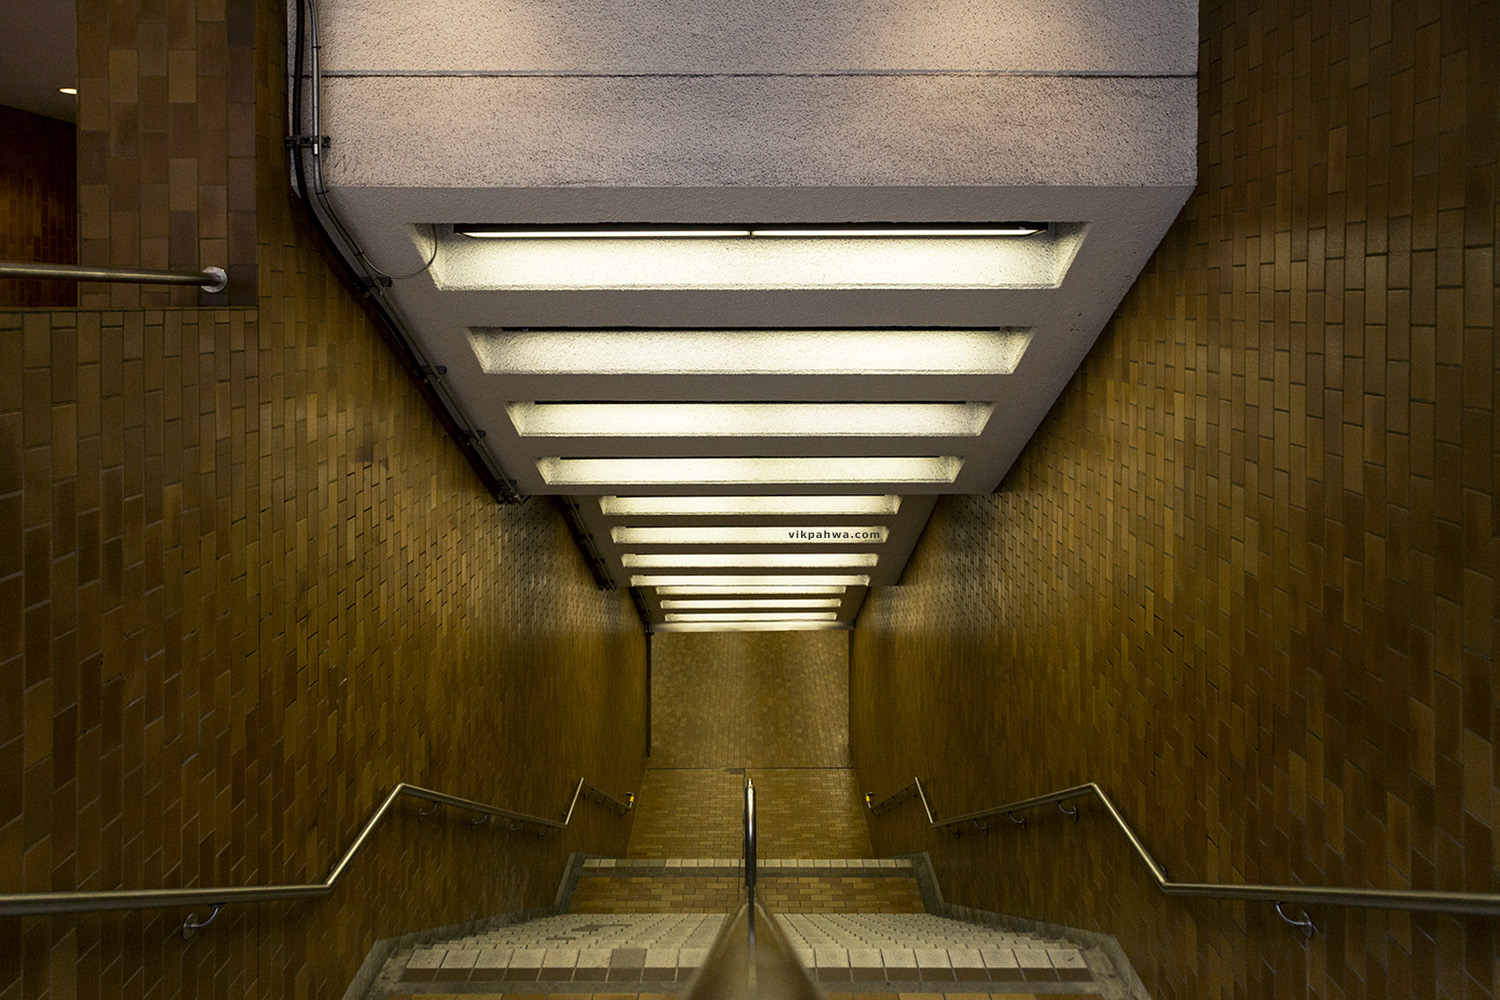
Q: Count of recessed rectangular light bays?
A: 11